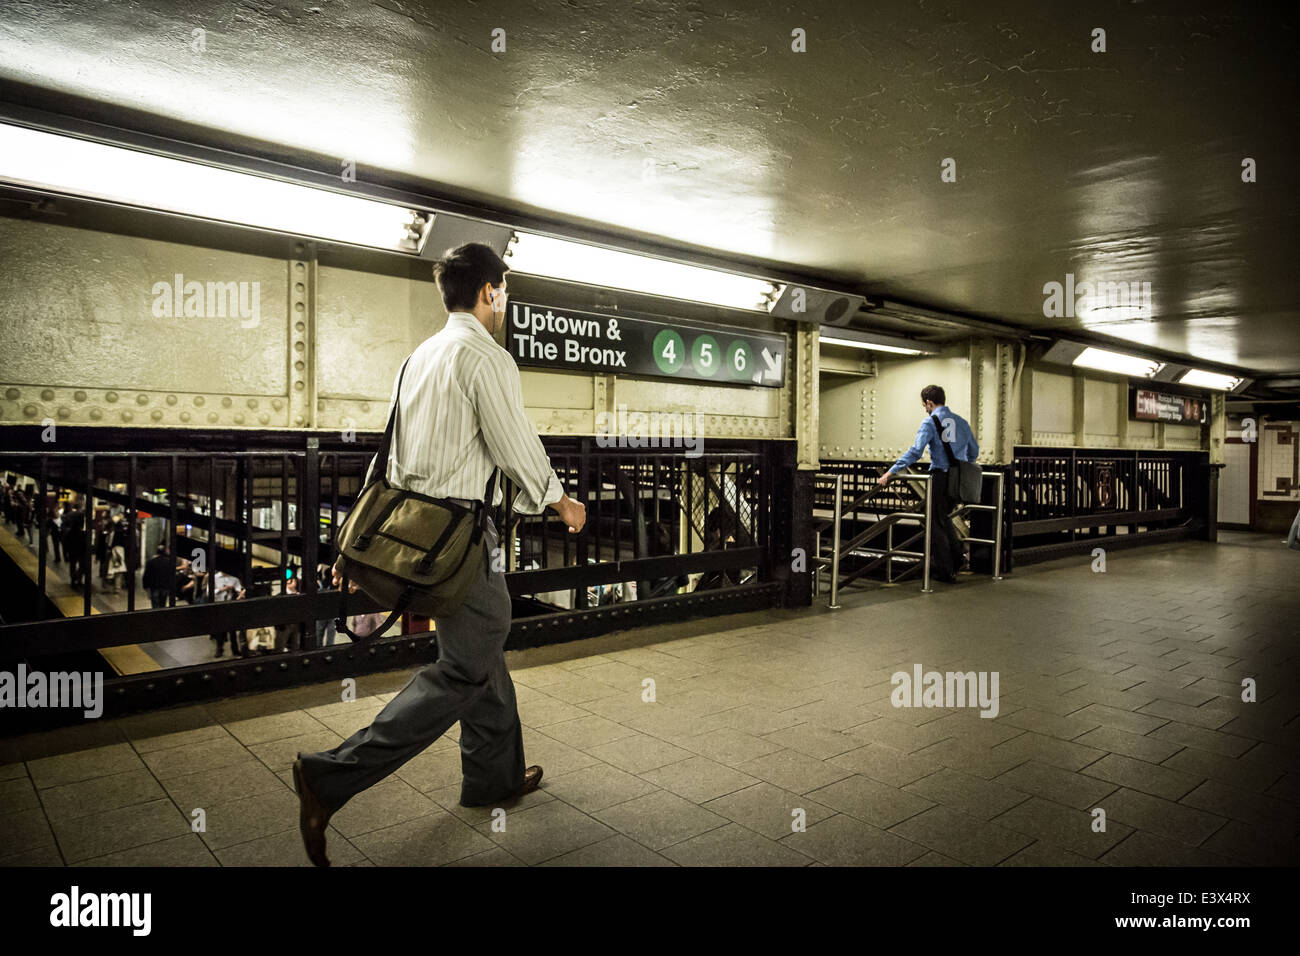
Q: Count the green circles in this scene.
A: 3